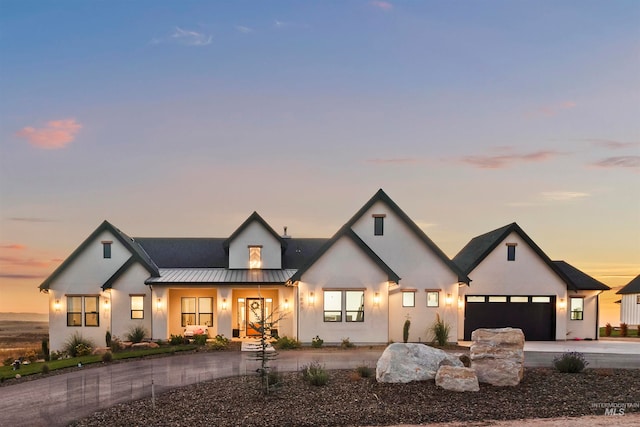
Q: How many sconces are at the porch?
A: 3